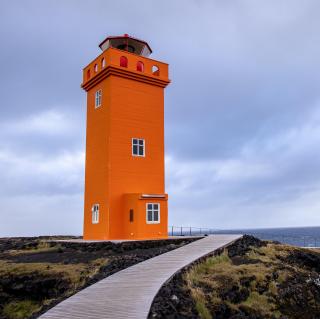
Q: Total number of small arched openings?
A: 6